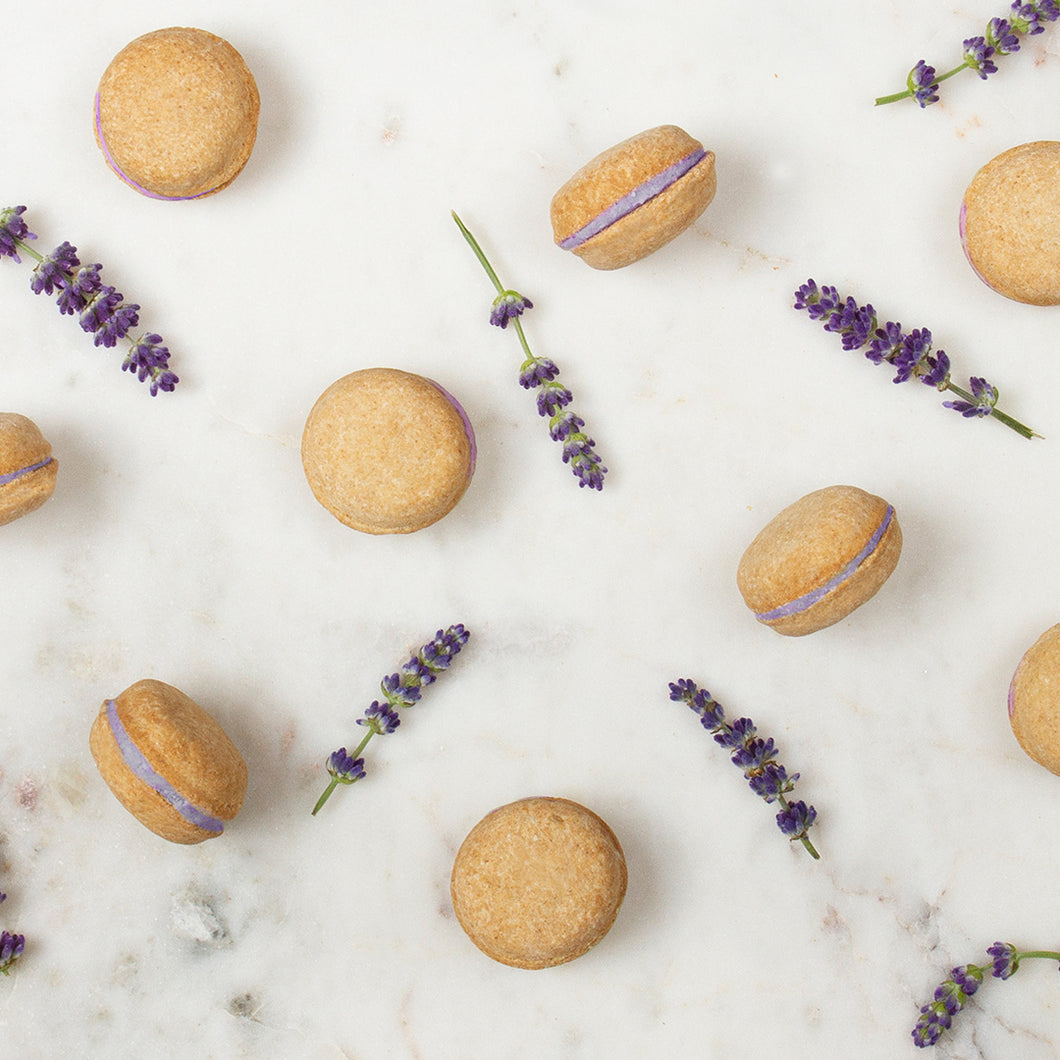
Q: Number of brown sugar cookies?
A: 9